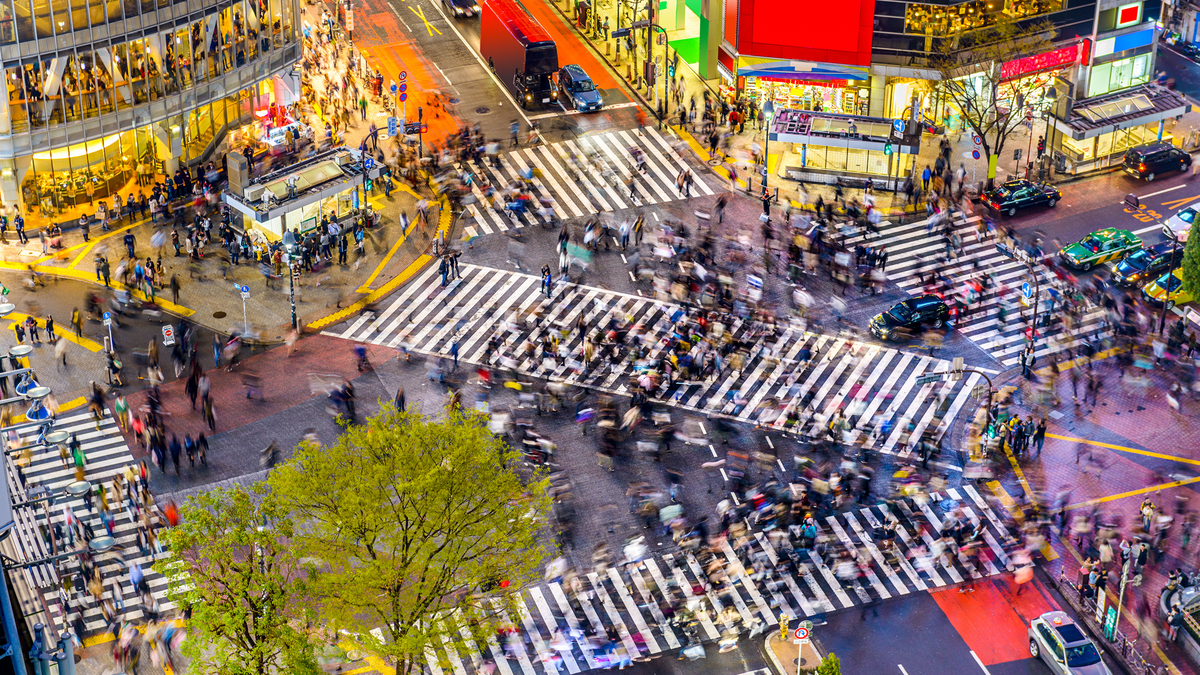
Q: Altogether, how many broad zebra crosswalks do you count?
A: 5